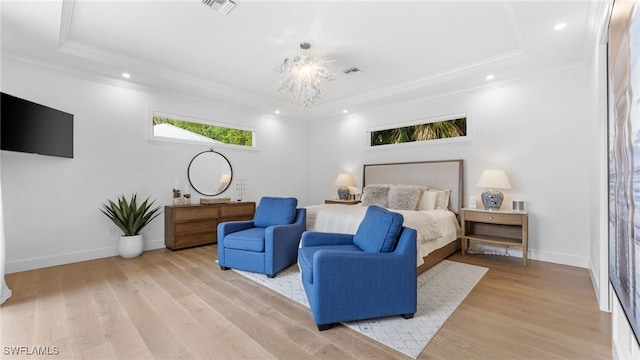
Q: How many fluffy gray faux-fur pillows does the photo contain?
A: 2